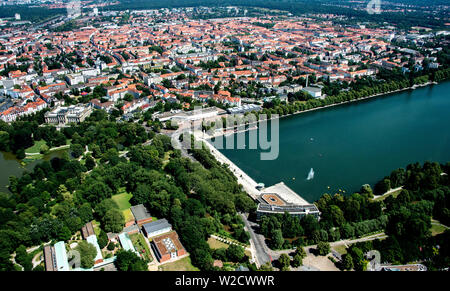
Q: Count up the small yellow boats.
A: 4